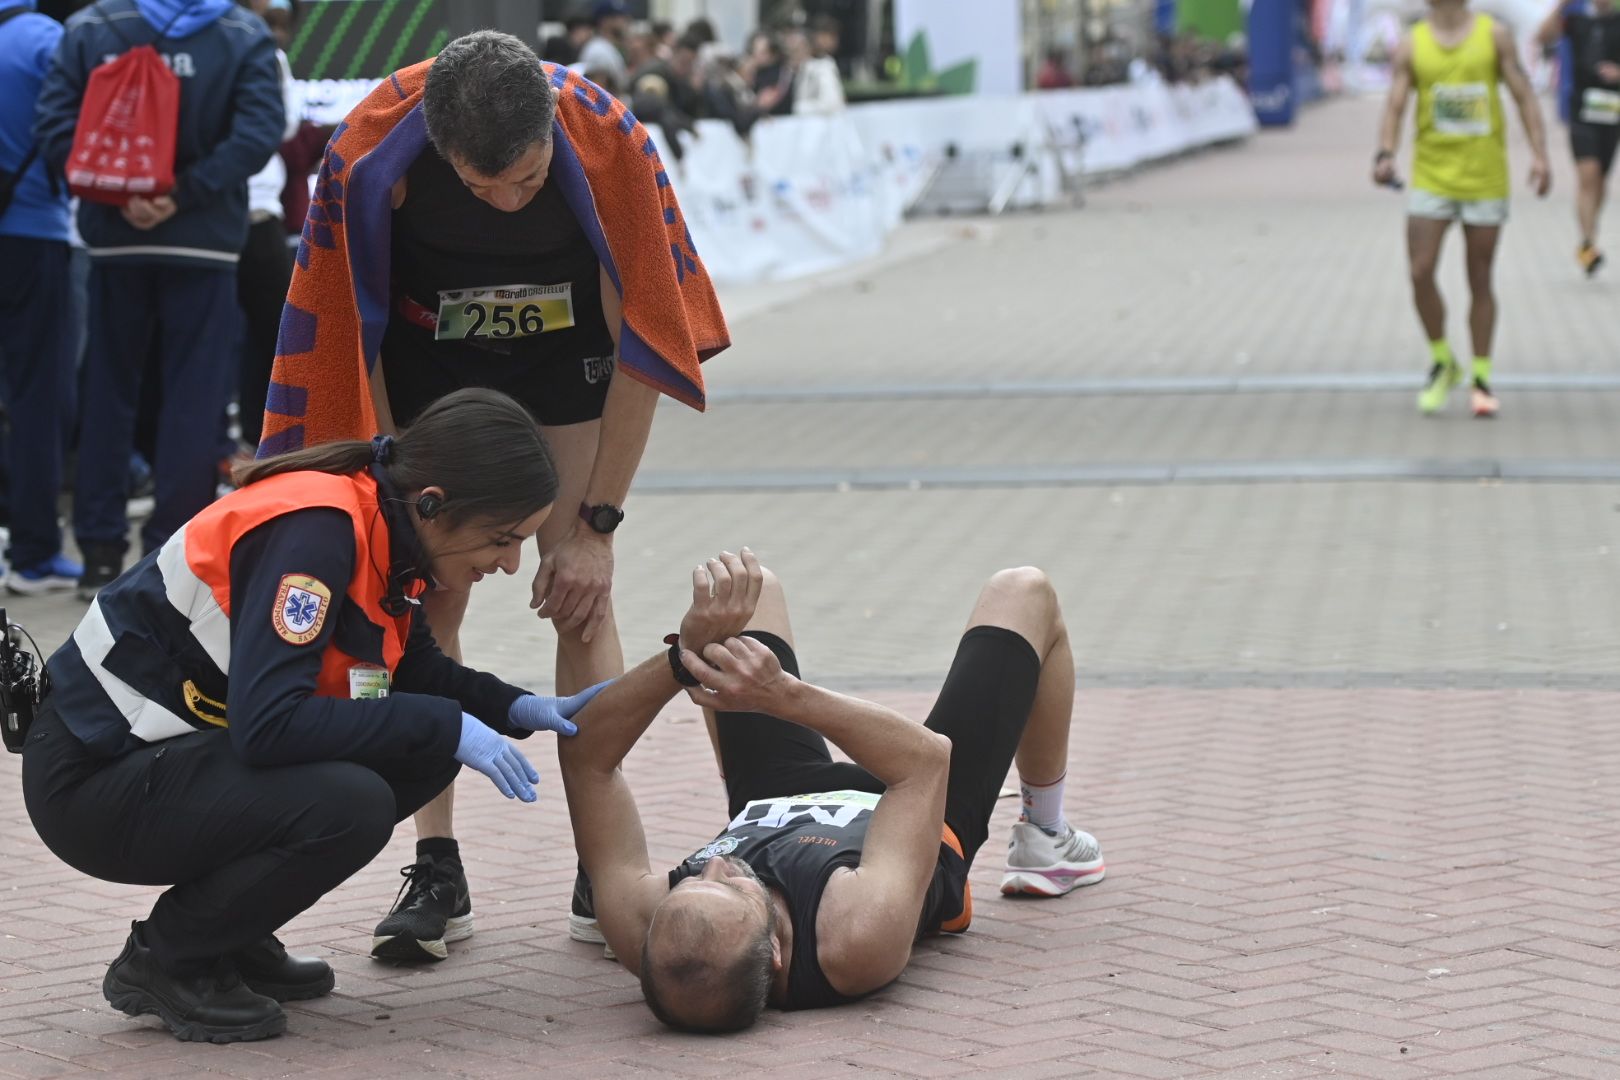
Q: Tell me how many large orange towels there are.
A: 1